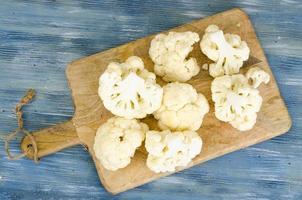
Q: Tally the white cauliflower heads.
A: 7